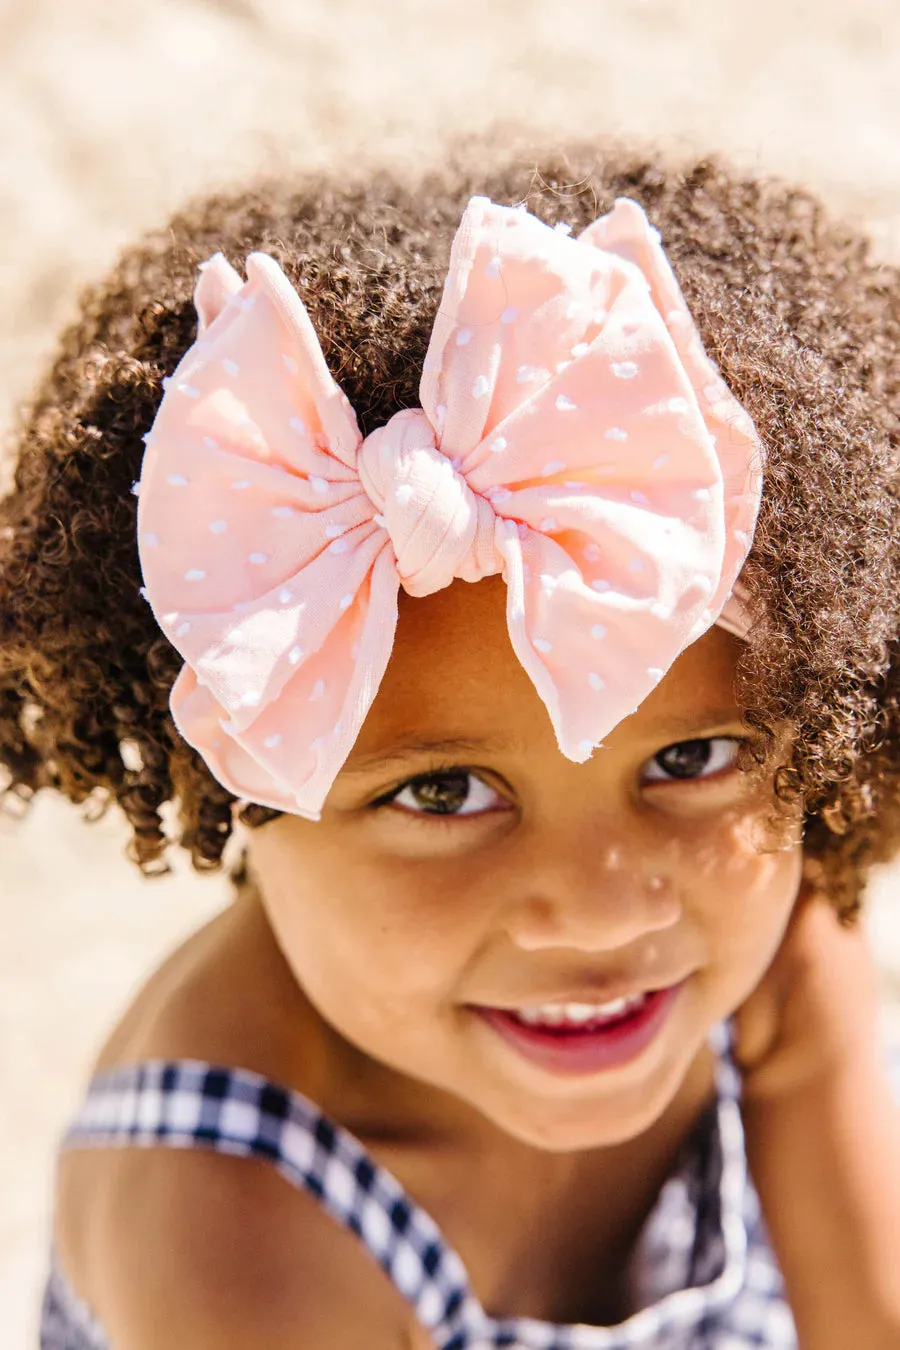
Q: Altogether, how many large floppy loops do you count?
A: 2